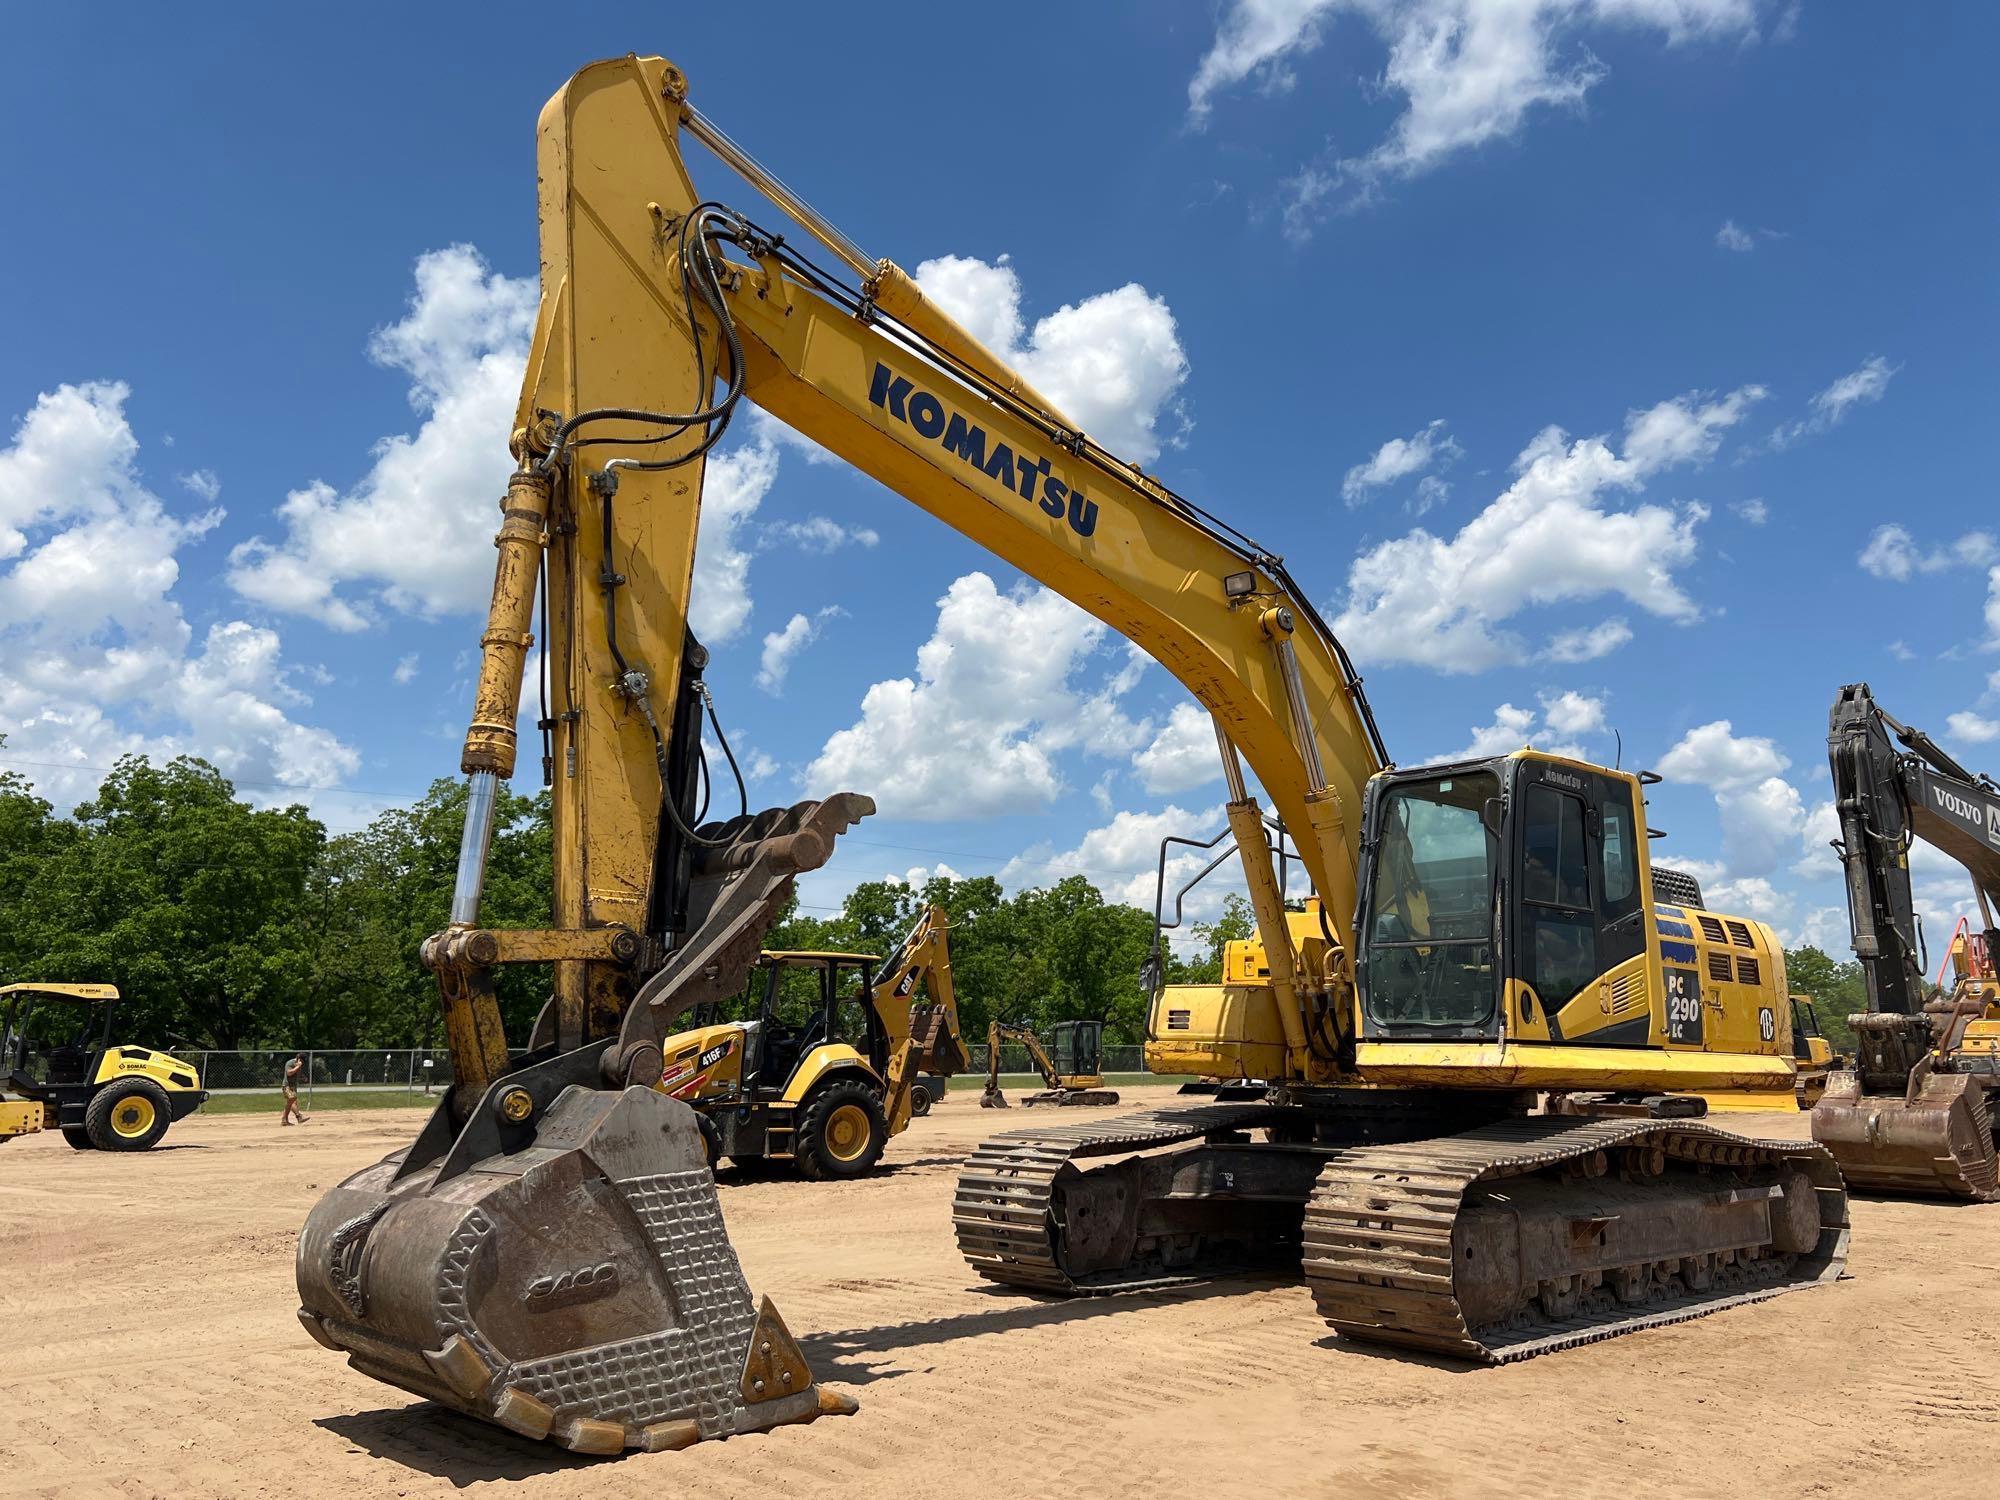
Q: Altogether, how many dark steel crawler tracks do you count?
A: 2